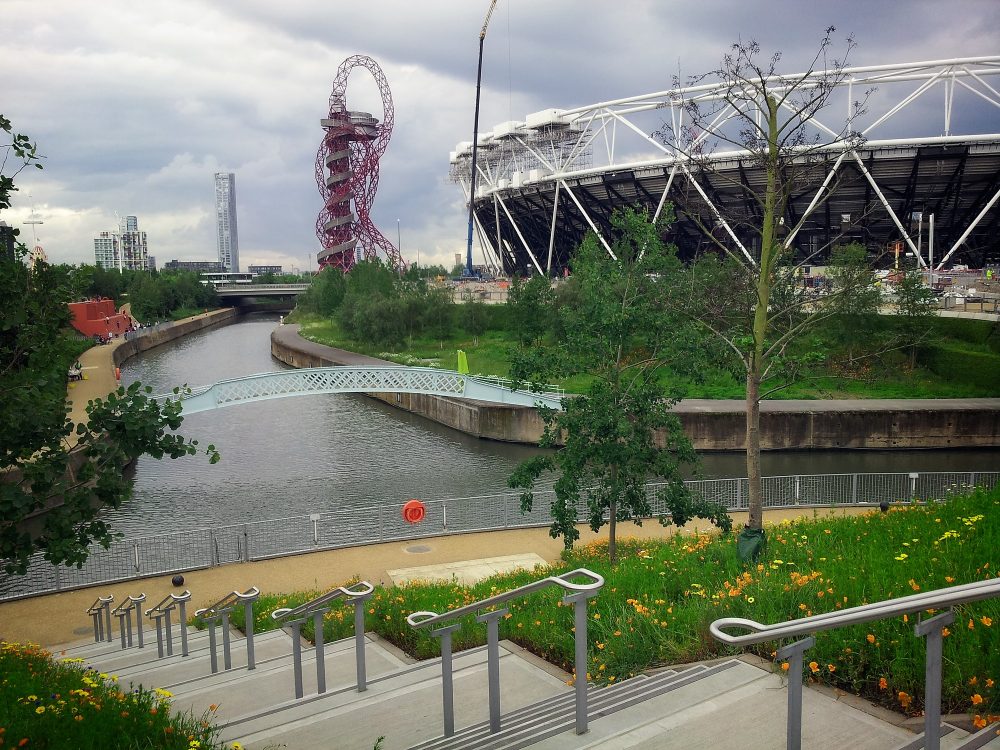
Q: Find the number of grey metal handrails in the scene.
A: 7